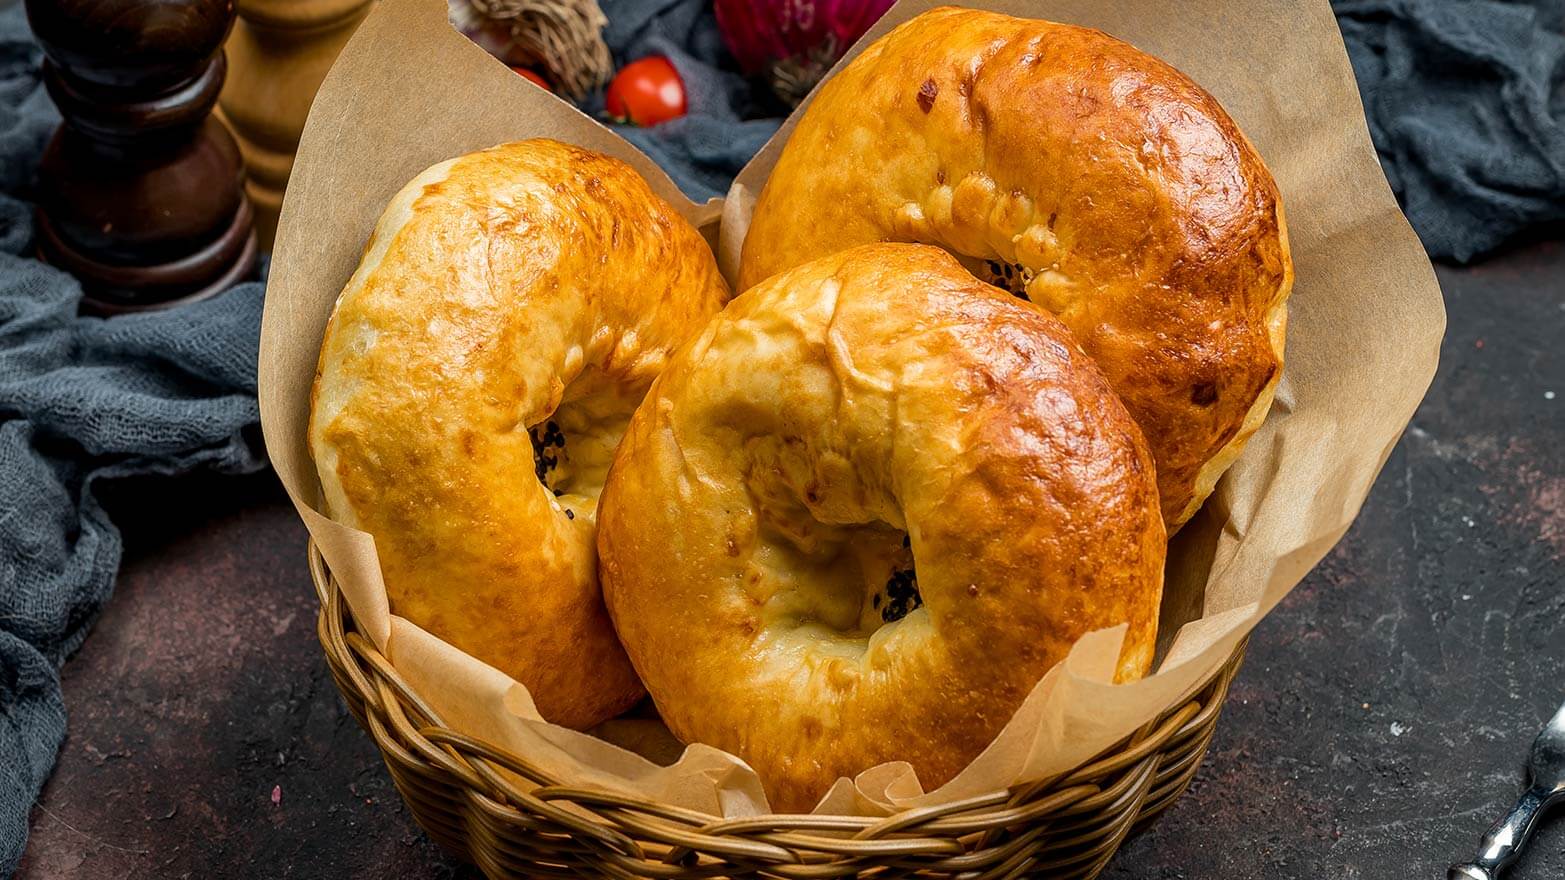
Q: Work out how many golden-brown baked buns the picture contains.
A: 3